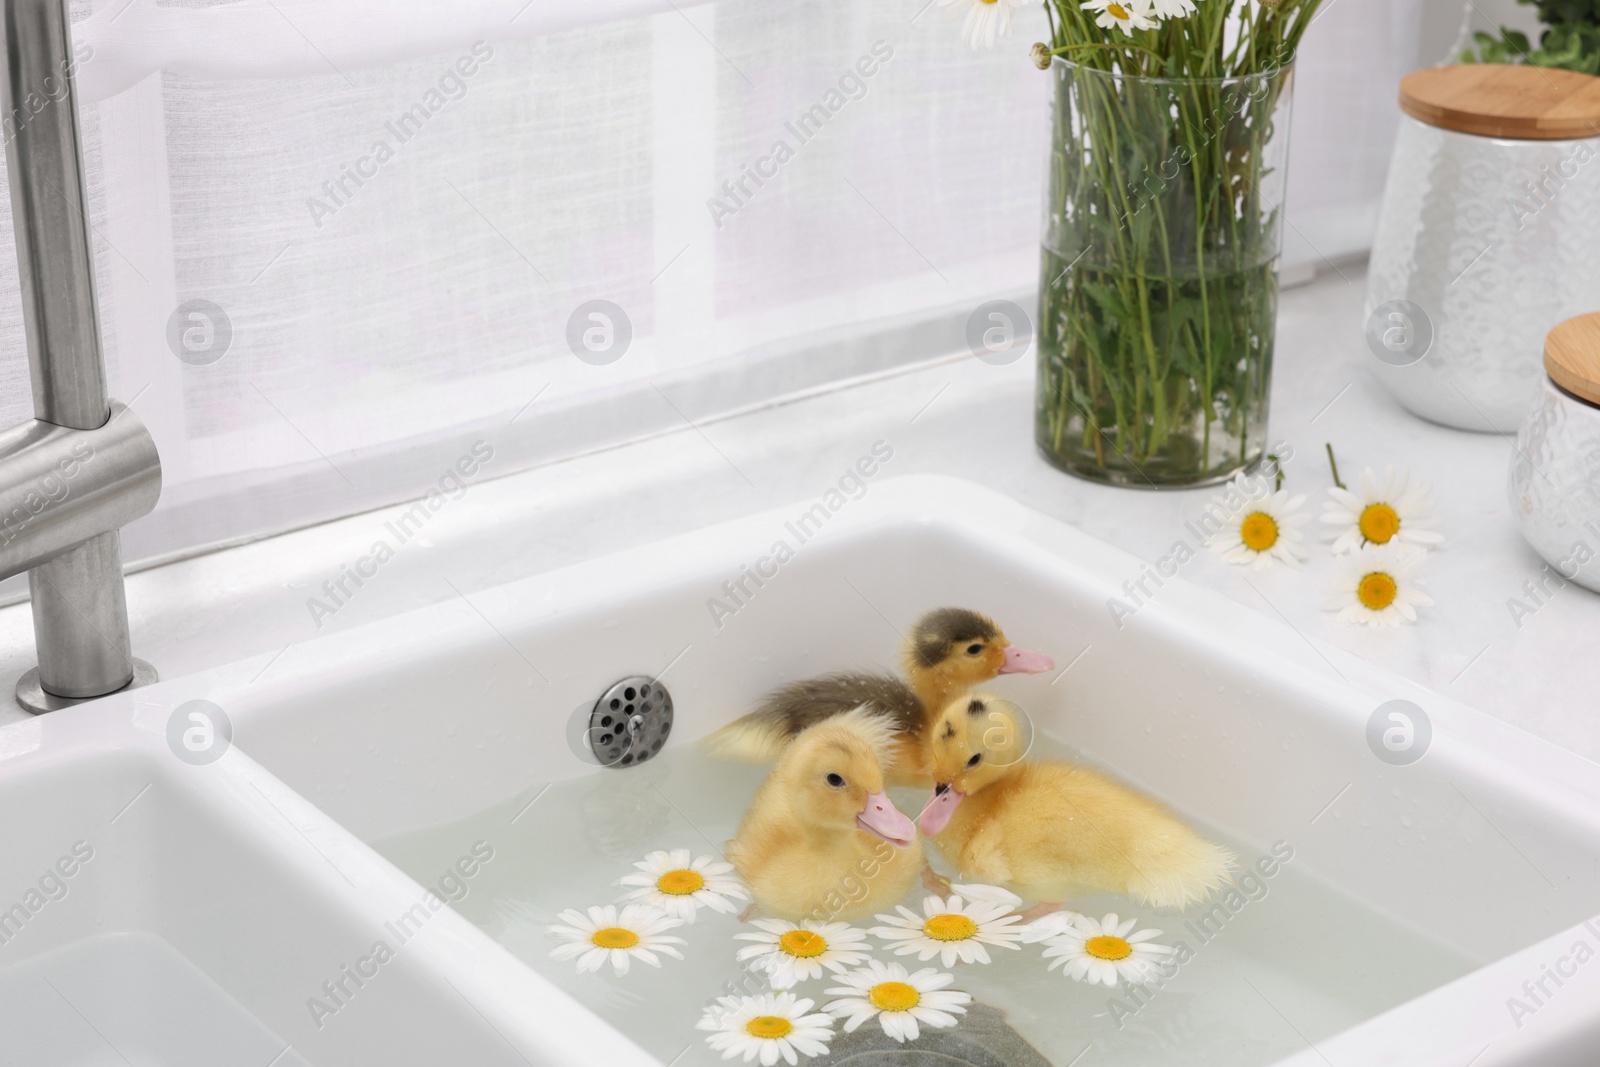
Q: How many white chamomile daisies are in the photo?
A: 13